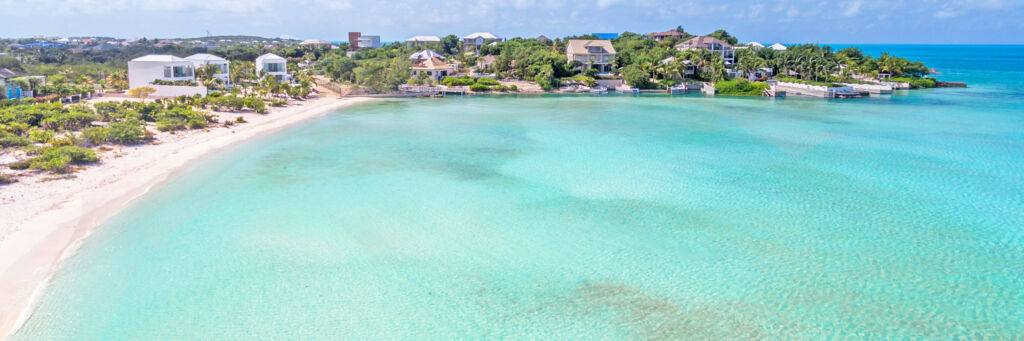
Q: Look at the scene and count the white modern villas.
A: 3